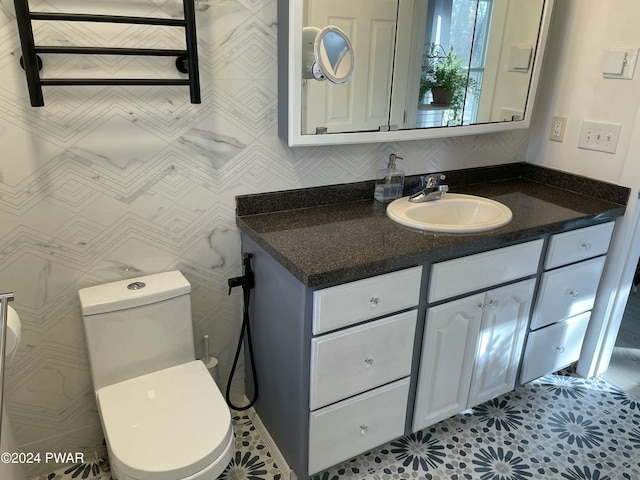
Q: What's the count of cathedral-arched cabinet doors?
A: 2